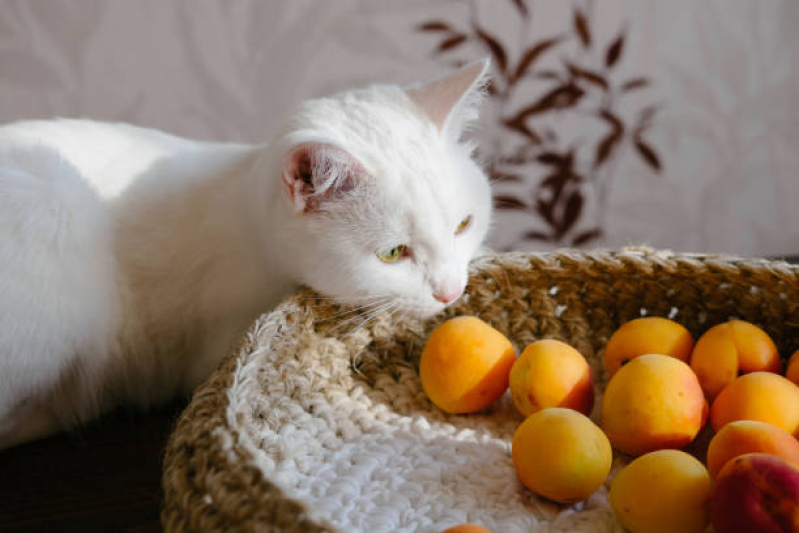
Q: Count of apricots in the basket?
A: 12